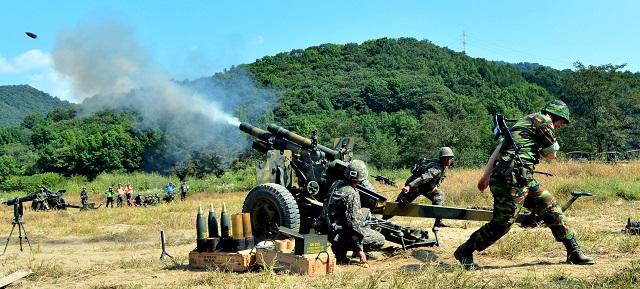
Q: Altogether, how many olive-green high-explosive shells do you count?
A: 3